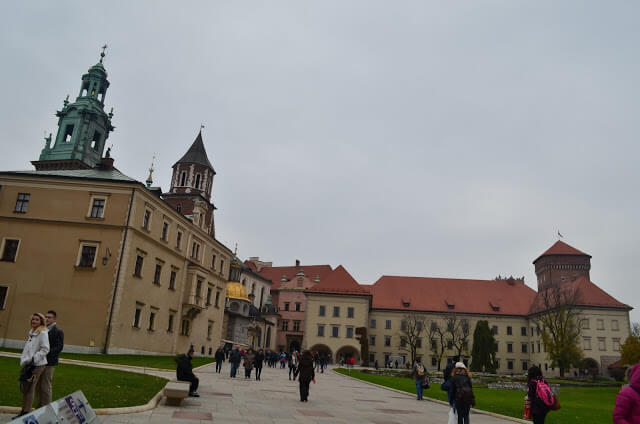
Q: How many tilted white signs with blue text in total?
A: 1